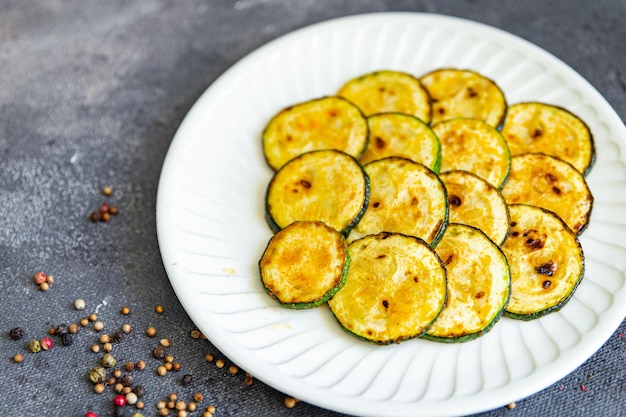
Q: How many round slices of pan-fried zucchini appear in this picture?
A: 14